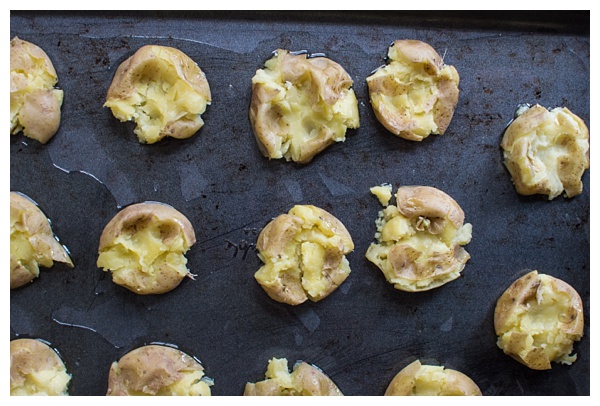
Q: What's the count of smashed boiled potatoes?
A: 14